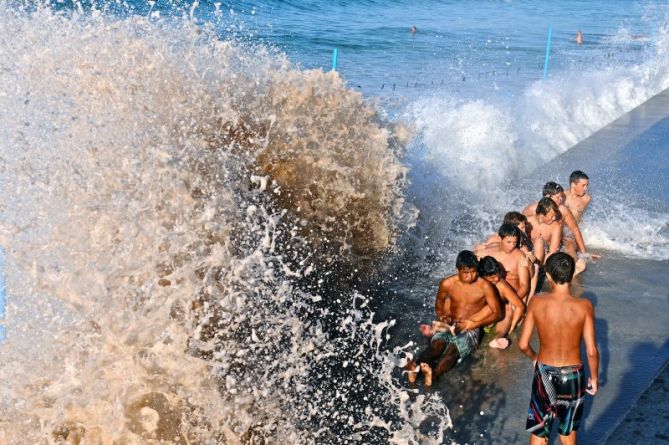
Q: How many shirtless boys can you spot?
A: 8